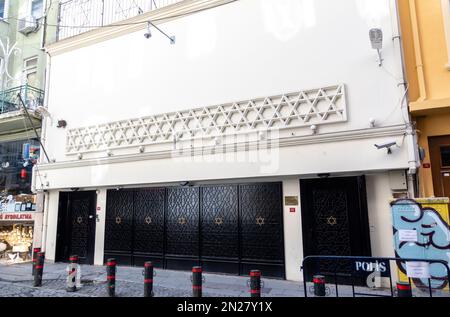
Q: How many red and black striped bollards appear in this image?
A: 9